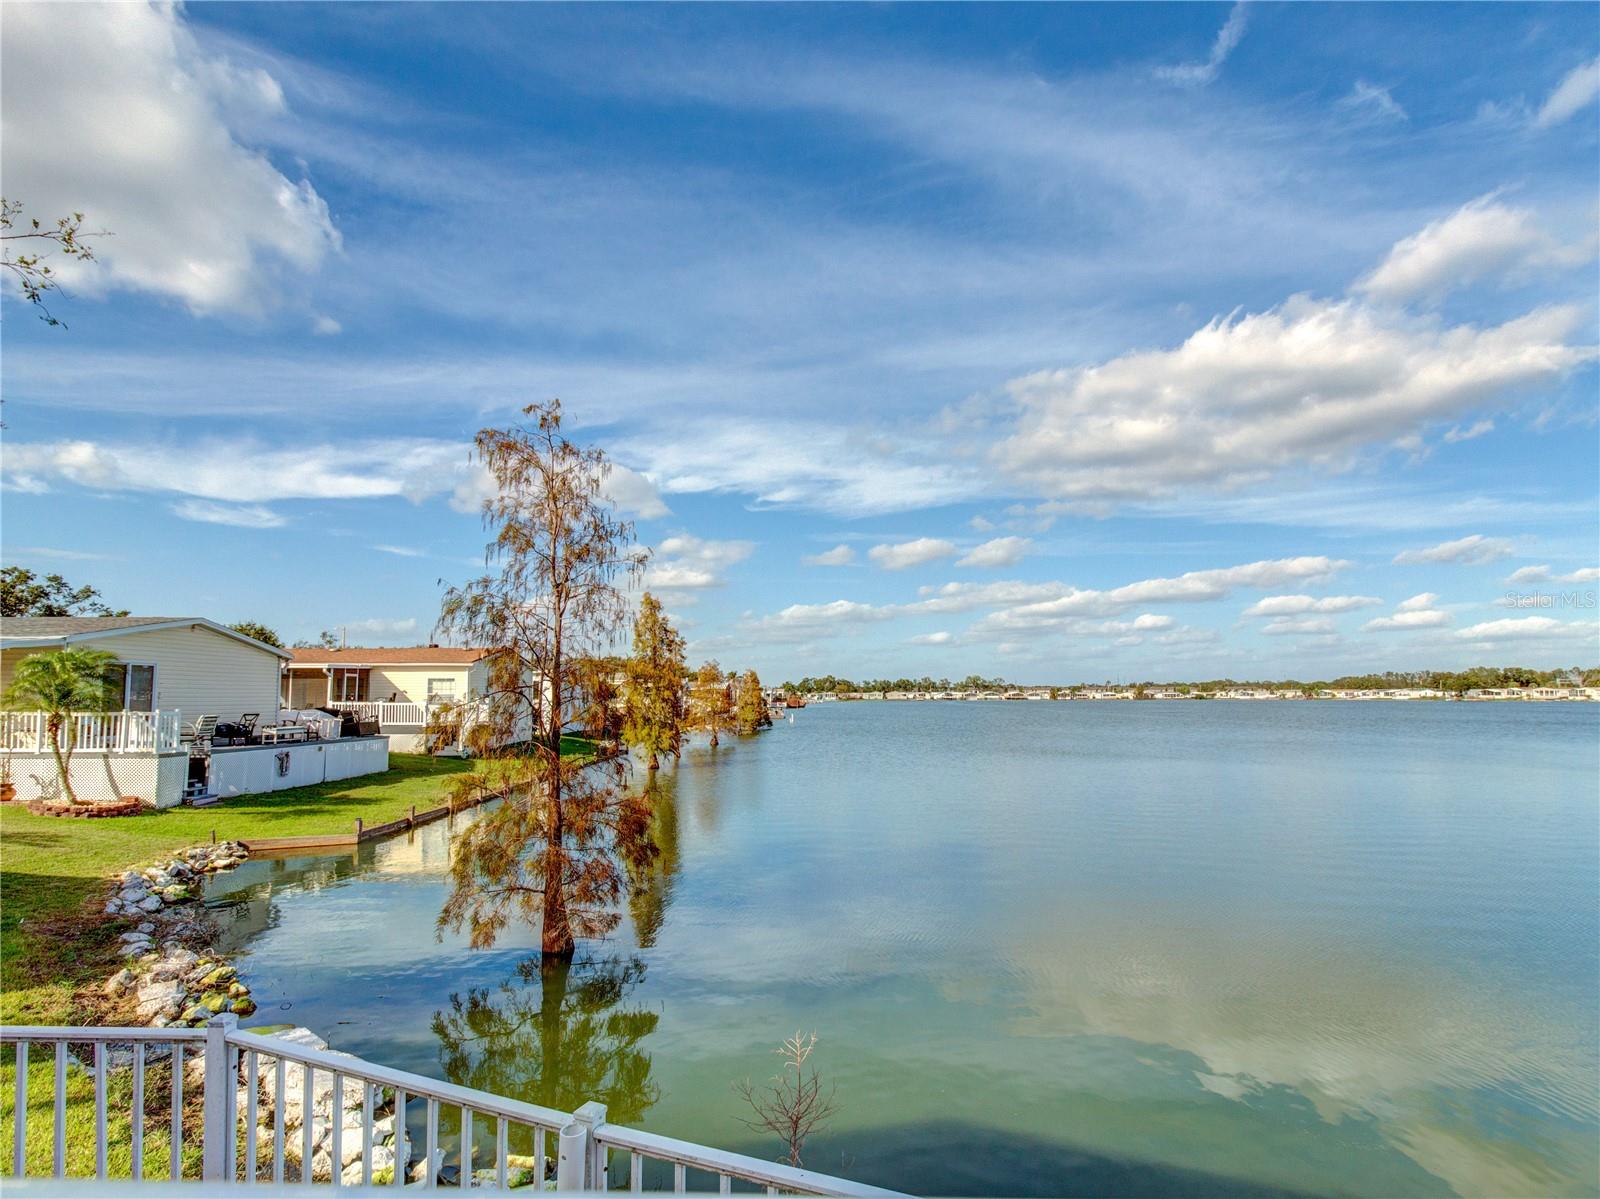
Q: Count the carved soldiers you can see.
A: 0